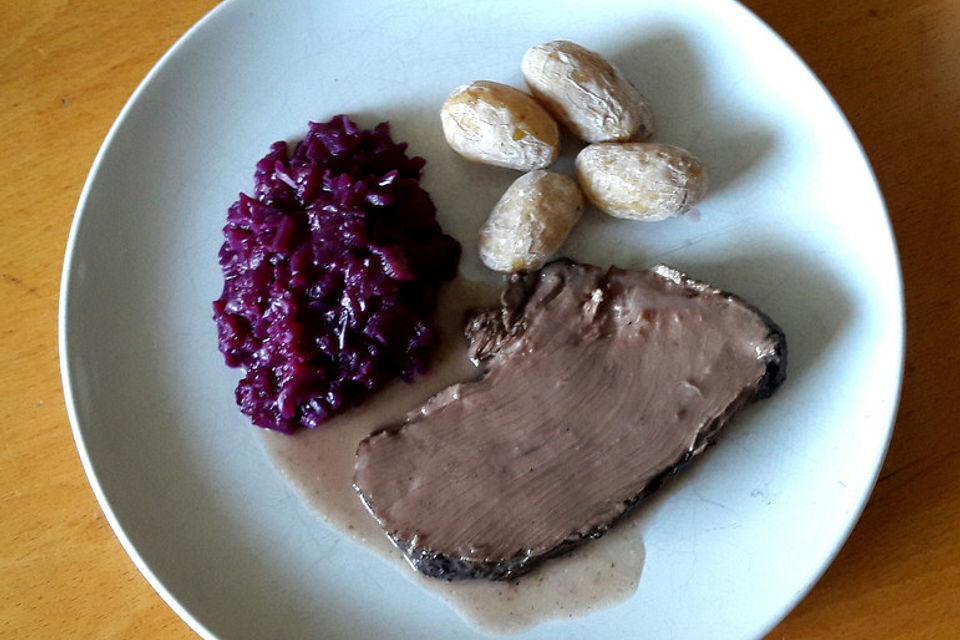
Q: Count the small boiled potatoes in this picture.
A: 4